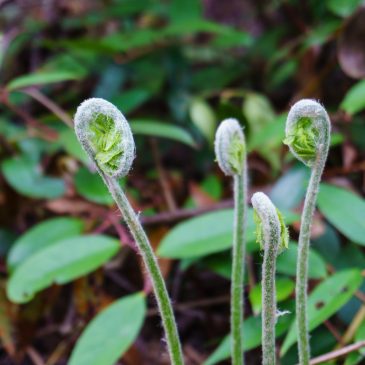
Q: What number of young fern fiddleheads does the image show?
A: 4